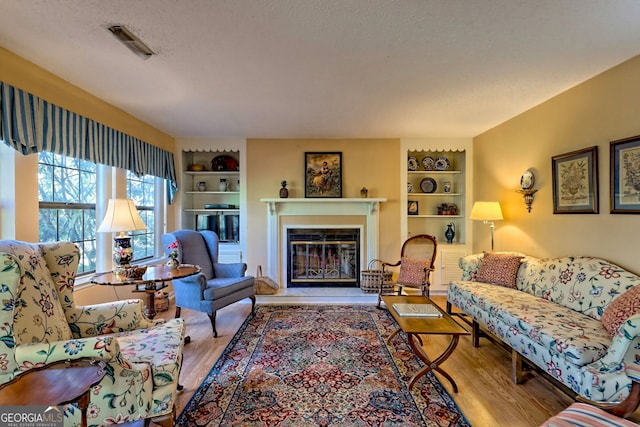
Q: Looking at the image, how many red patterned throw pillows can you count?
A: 3